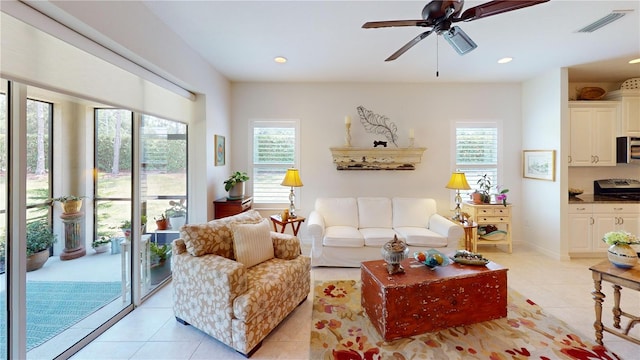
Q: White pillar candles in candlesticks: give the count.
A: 2